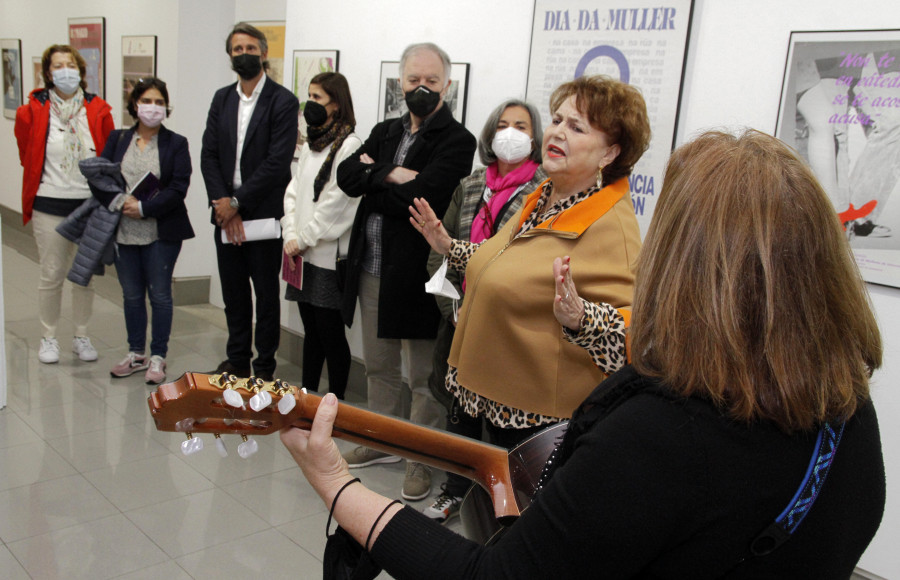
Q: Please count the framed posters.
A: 9